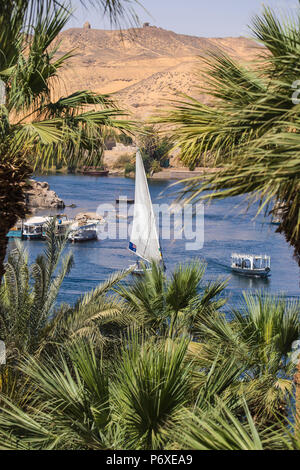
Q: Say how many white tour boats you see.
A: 3